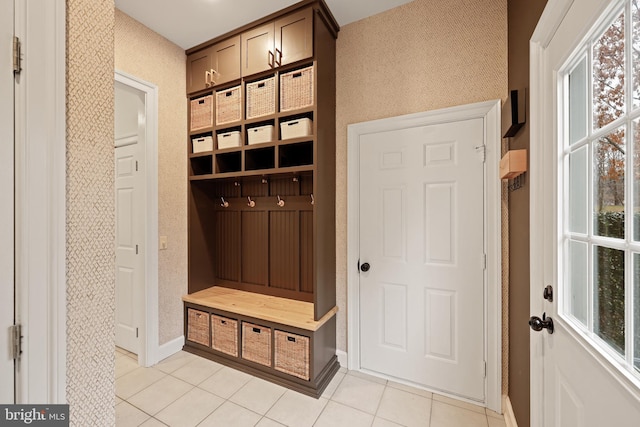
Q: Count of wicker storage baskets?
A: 8